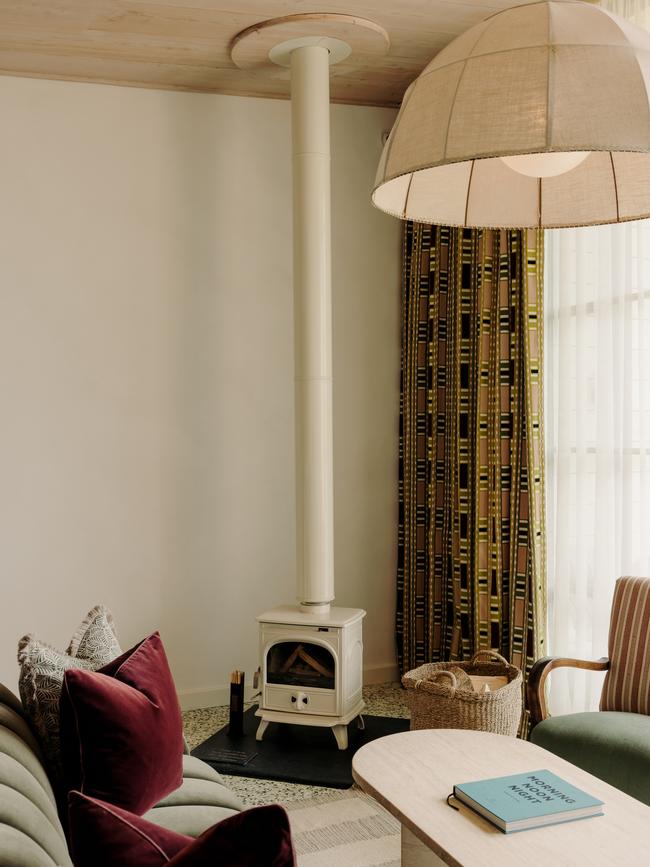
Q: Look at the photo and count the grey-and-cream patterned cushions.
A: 1